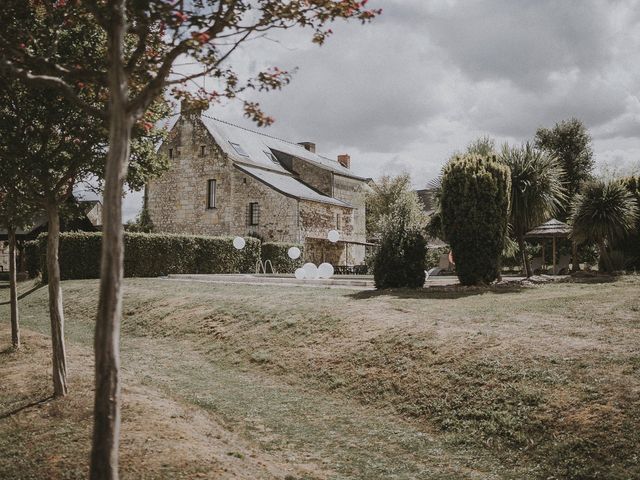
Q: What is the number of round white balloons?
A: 6